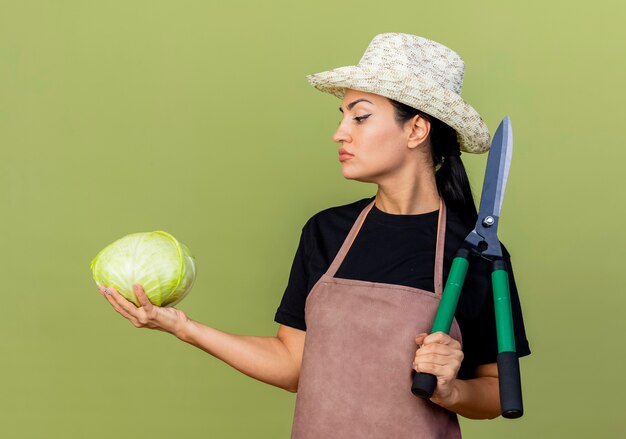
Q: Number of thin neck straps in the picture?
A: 2